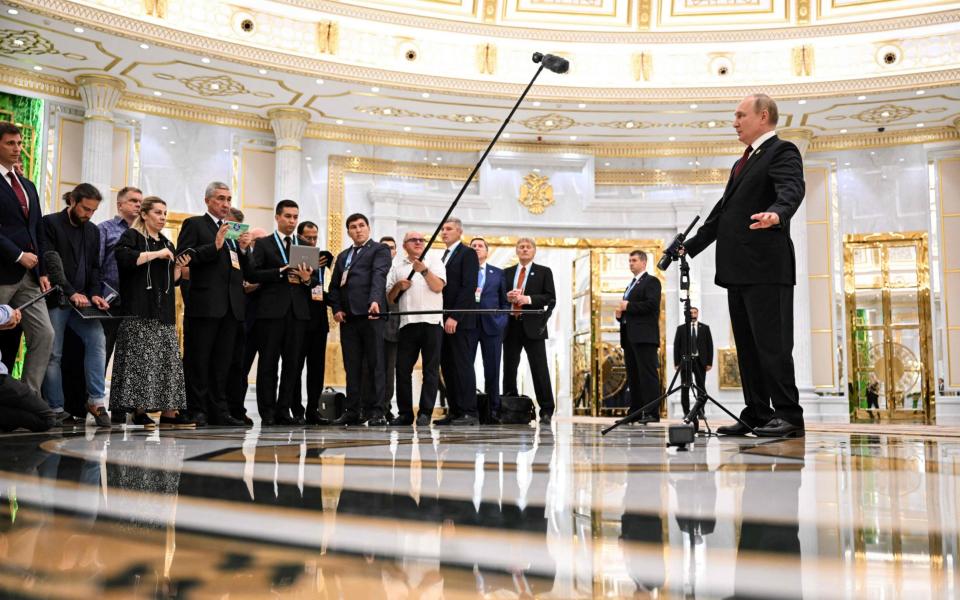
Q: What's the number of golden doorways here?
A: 2